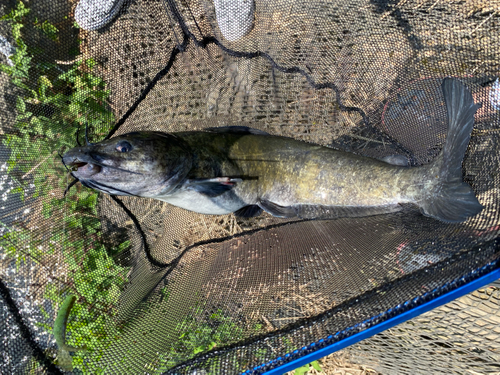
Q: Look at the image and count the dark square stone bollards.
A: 0